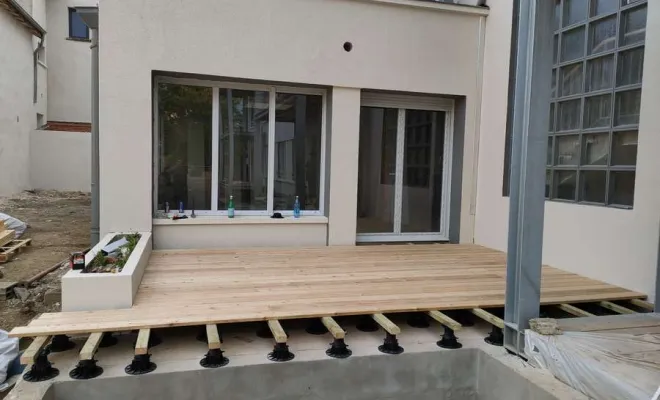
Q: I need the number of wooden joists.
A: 12